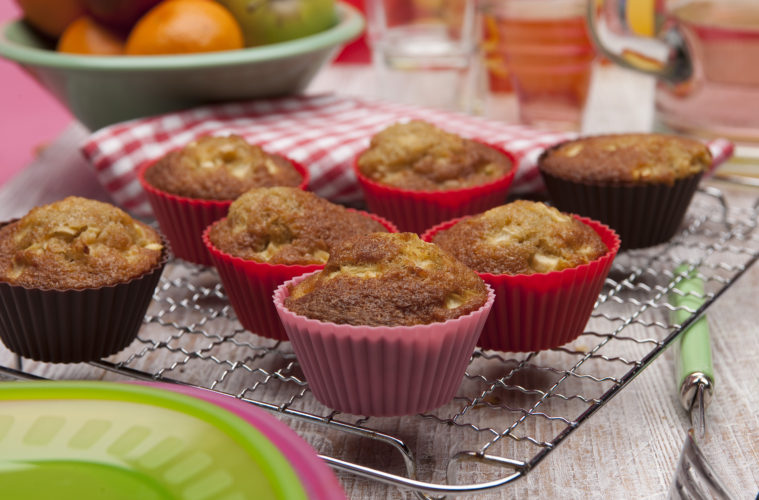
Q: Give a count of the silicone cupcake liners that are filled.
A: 7